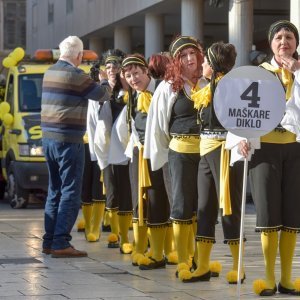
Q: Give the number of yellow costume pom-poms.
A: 13